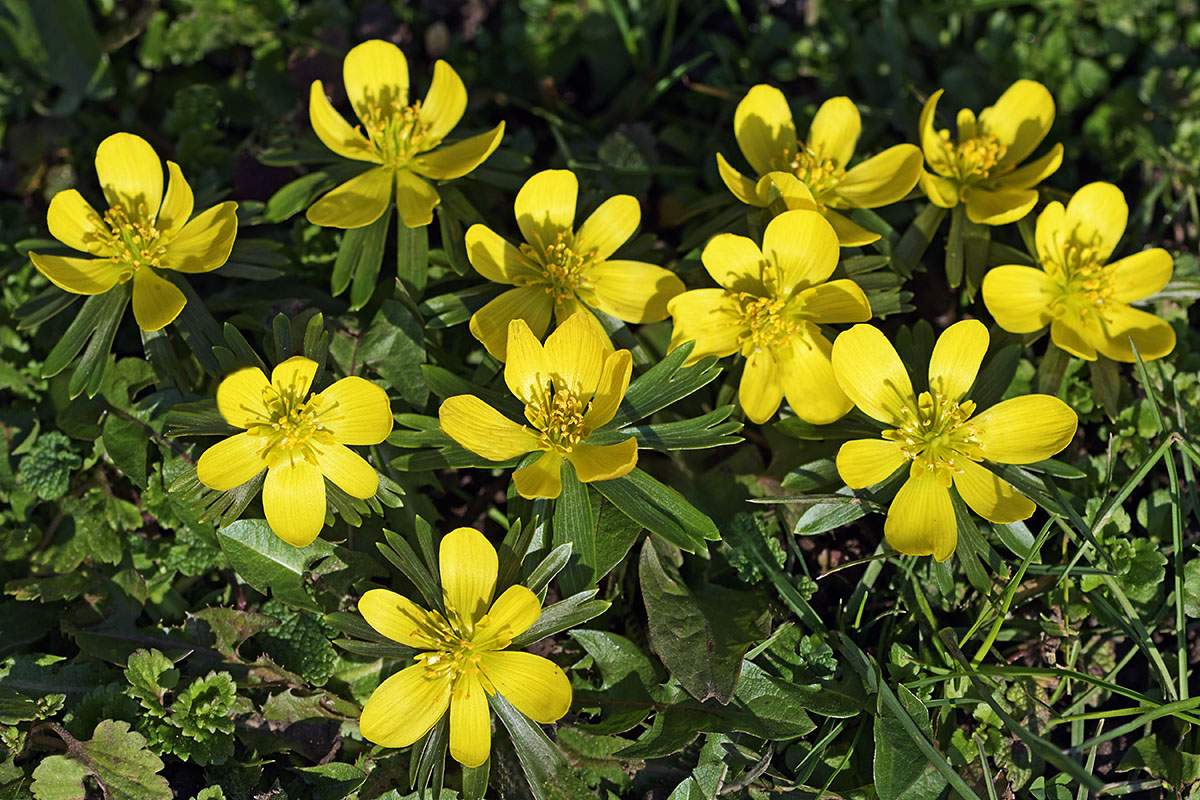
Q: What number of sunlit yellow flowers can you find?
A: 11